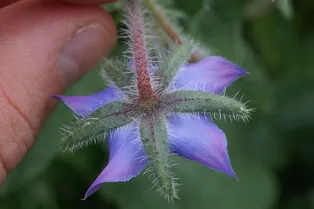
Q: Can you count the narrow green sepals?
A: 5